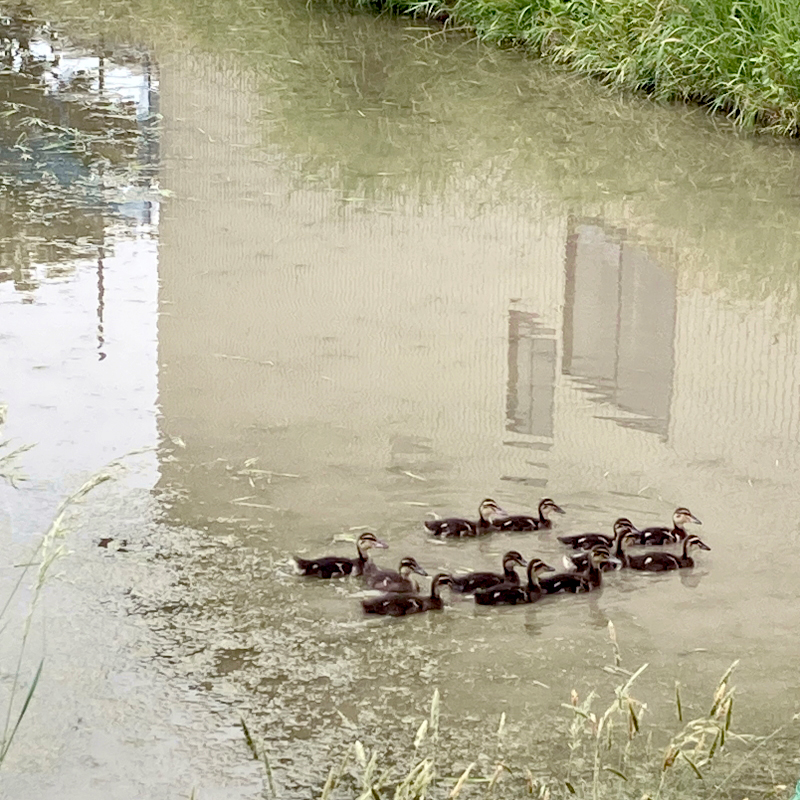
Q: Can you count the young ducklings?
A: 12